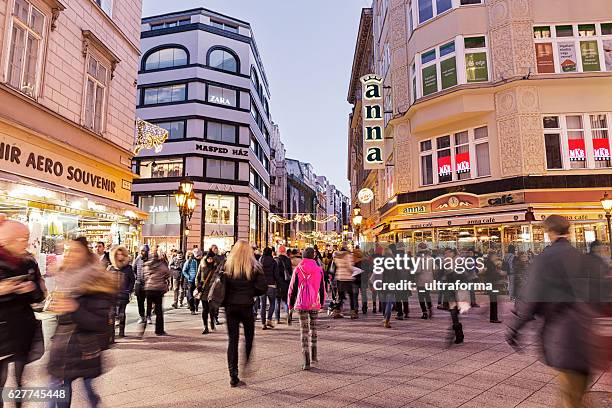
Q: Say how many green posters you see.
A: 4